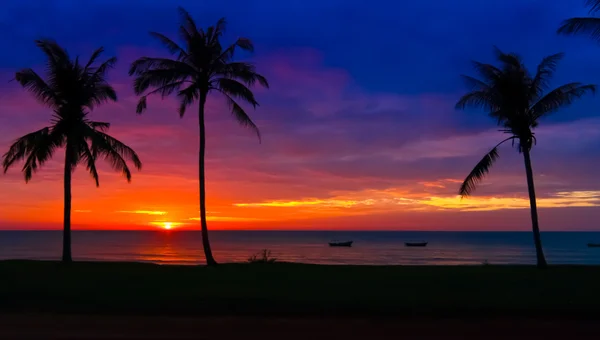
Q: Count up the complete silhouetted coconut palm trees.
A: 3